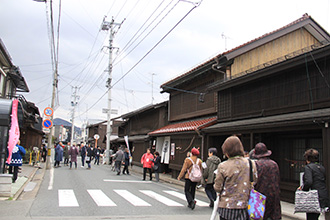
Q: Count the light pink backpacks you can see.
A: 1